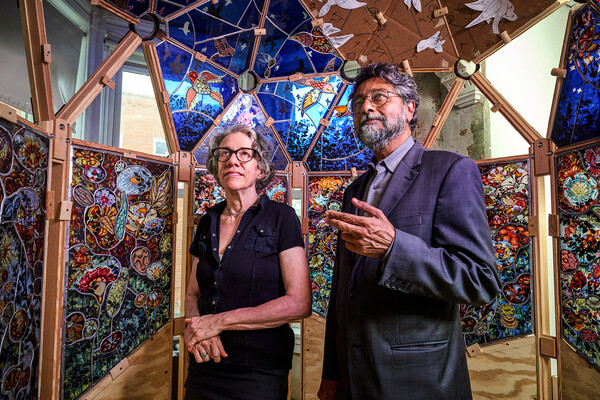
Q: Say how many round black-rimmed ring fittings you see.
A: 4